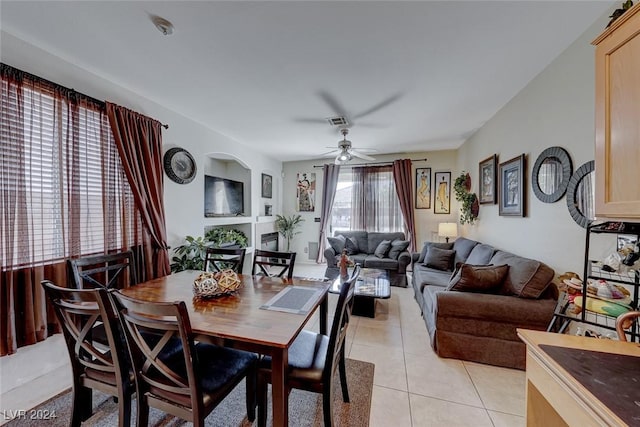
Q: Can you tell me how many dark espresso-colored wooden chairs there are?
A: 6